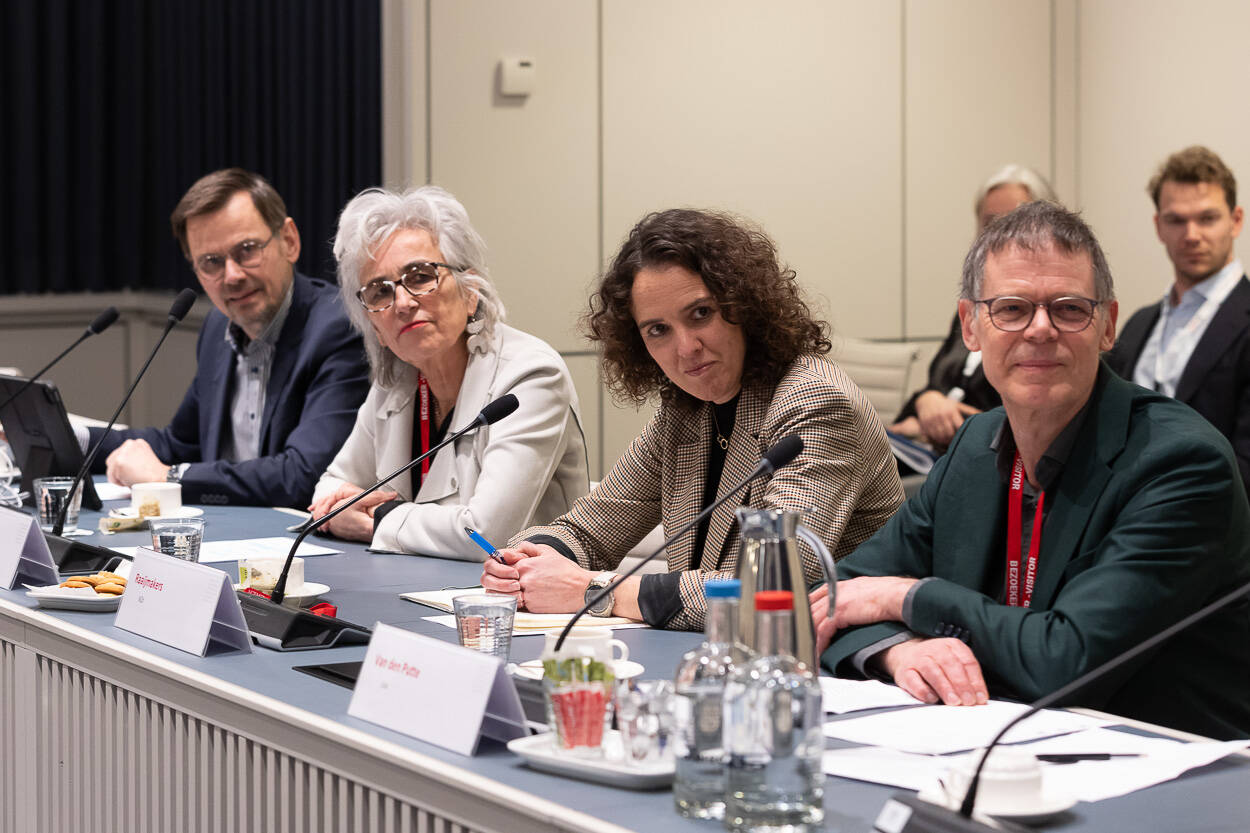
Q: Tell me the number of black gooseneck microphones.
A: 5